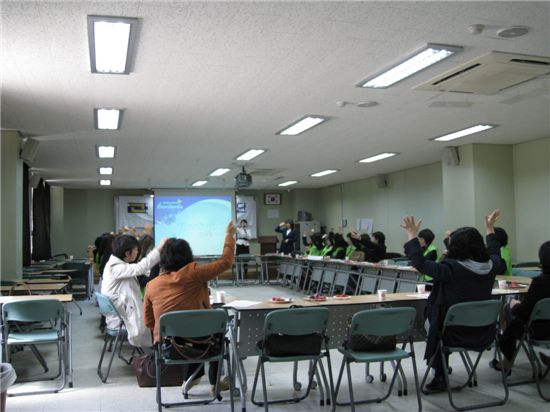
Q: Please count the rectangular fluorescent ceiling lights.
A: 14